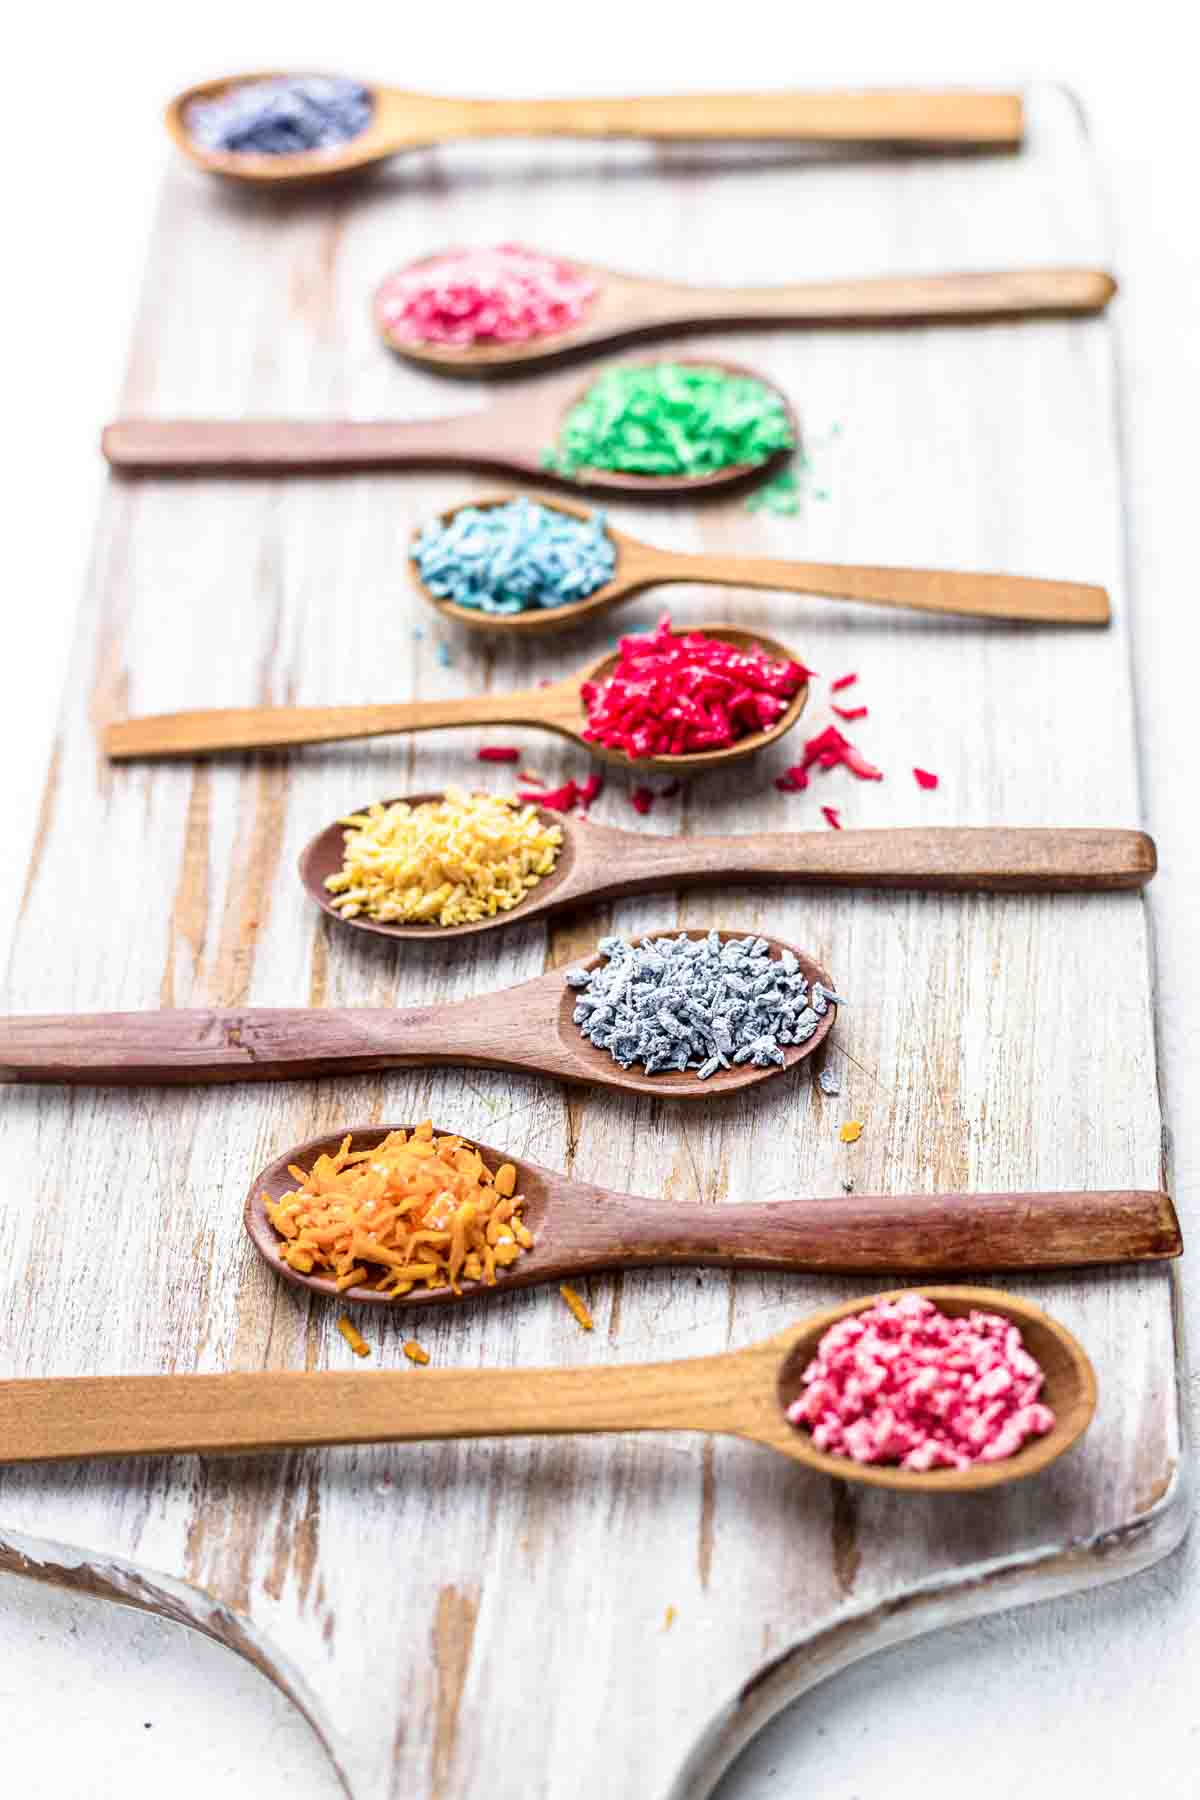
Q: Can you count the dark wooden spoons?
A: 4